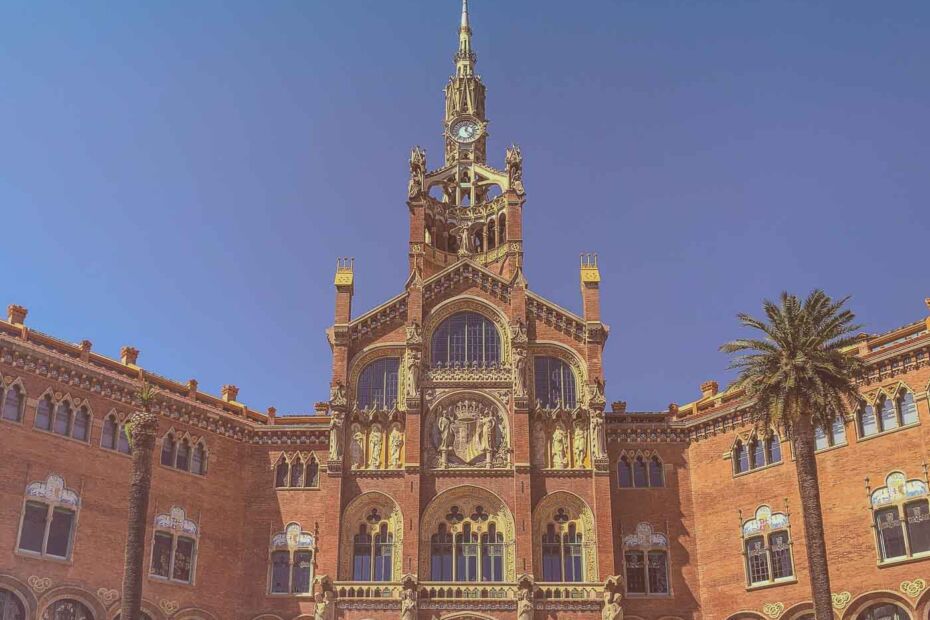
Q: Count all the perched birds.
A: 0